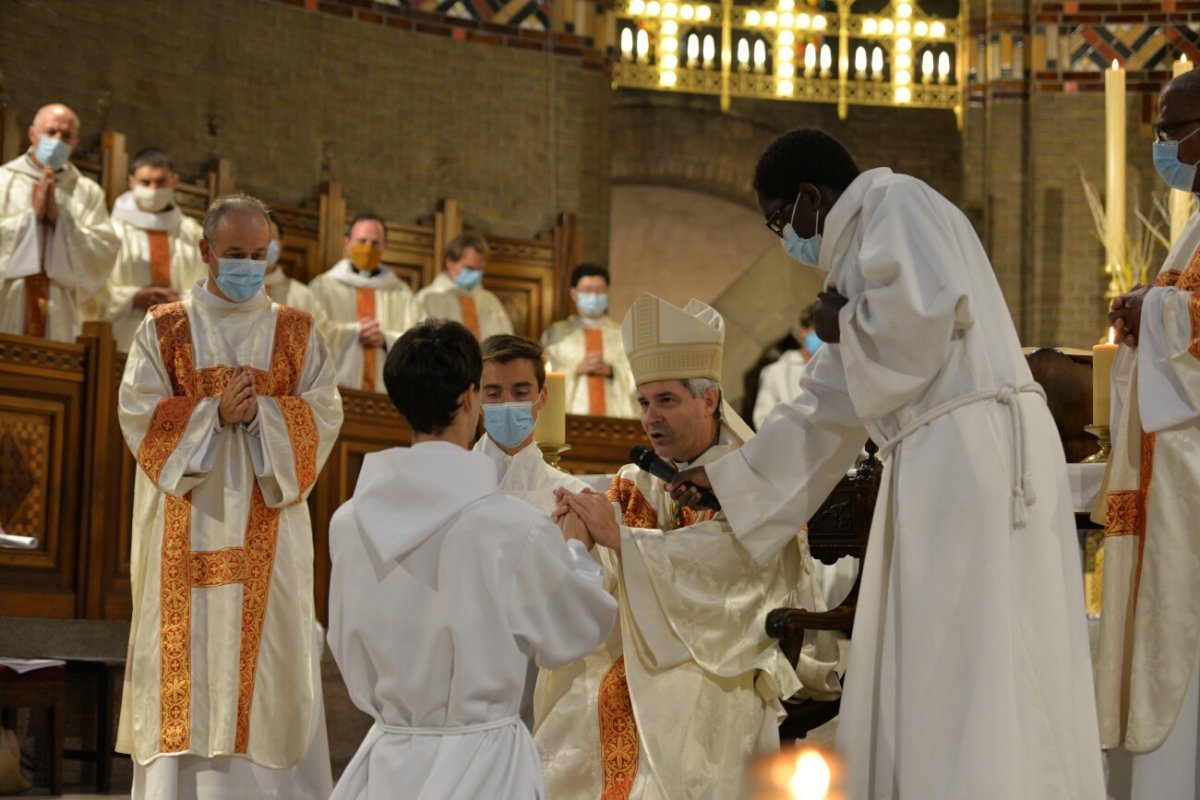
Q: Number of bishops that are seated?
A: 1